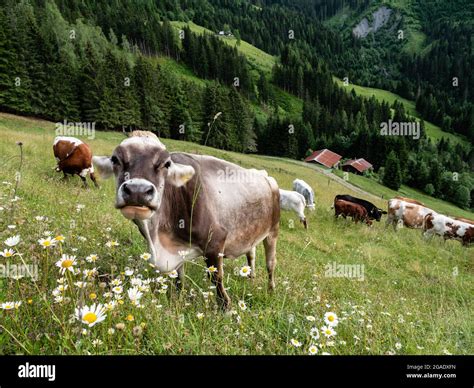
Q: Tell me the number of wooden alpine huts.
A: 2